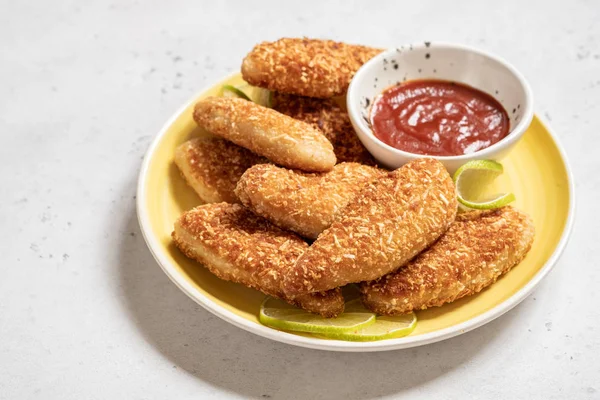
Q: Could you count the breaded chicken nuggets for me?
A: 8